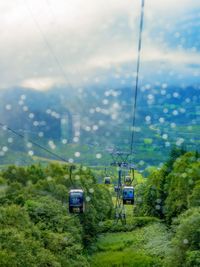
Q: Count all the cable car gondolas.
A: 4